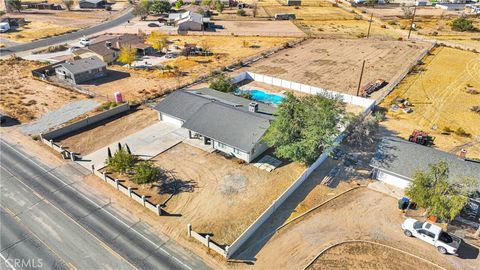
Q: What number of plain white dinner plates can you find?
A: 0